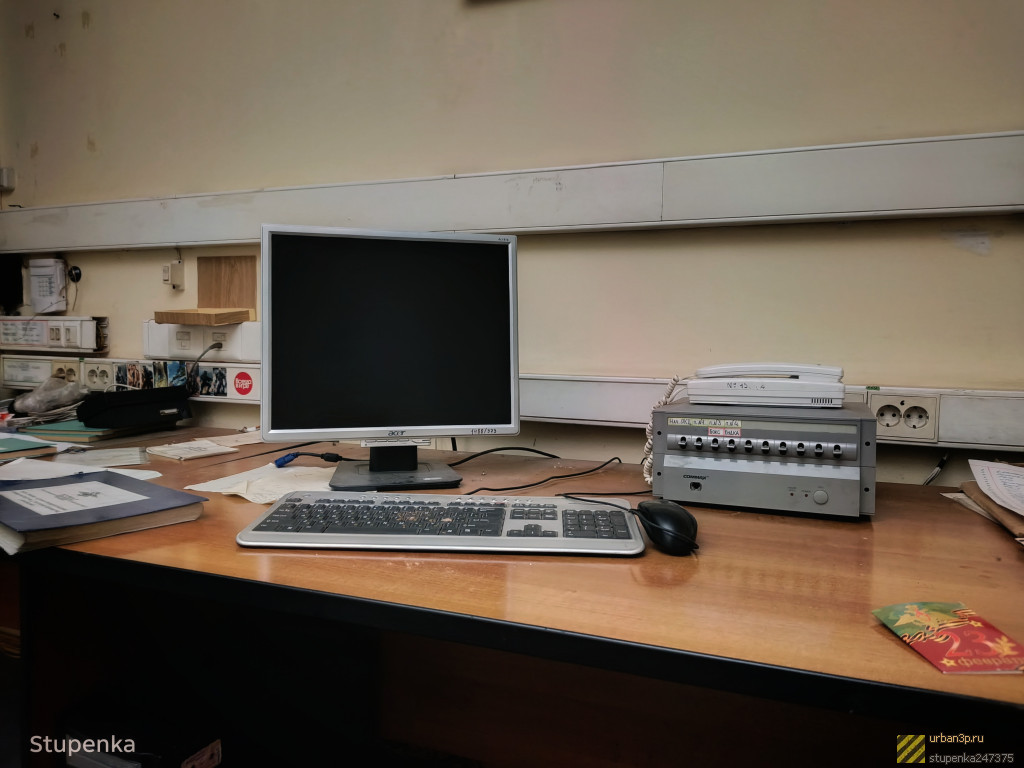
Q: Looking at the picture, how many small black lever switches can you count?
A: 10